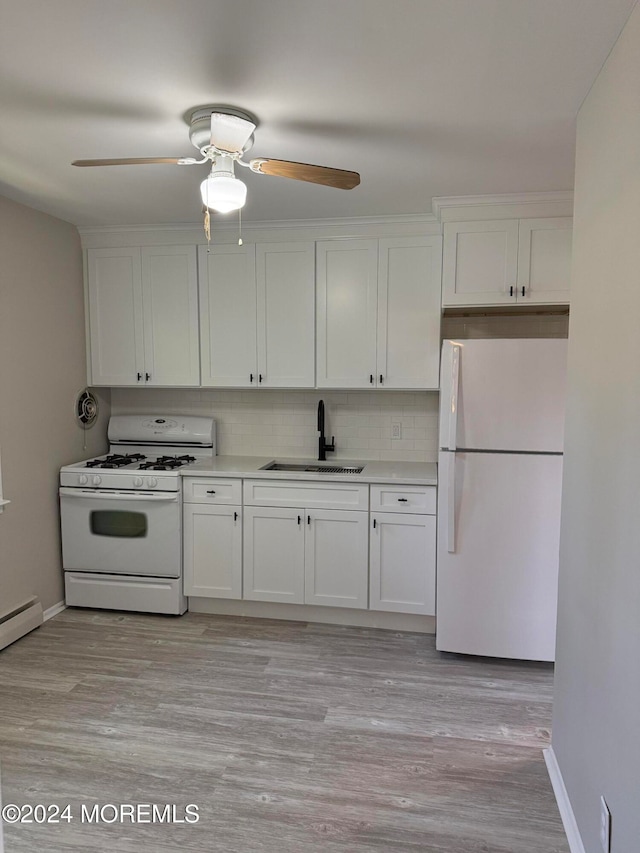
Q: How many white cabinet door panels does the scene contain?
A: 12